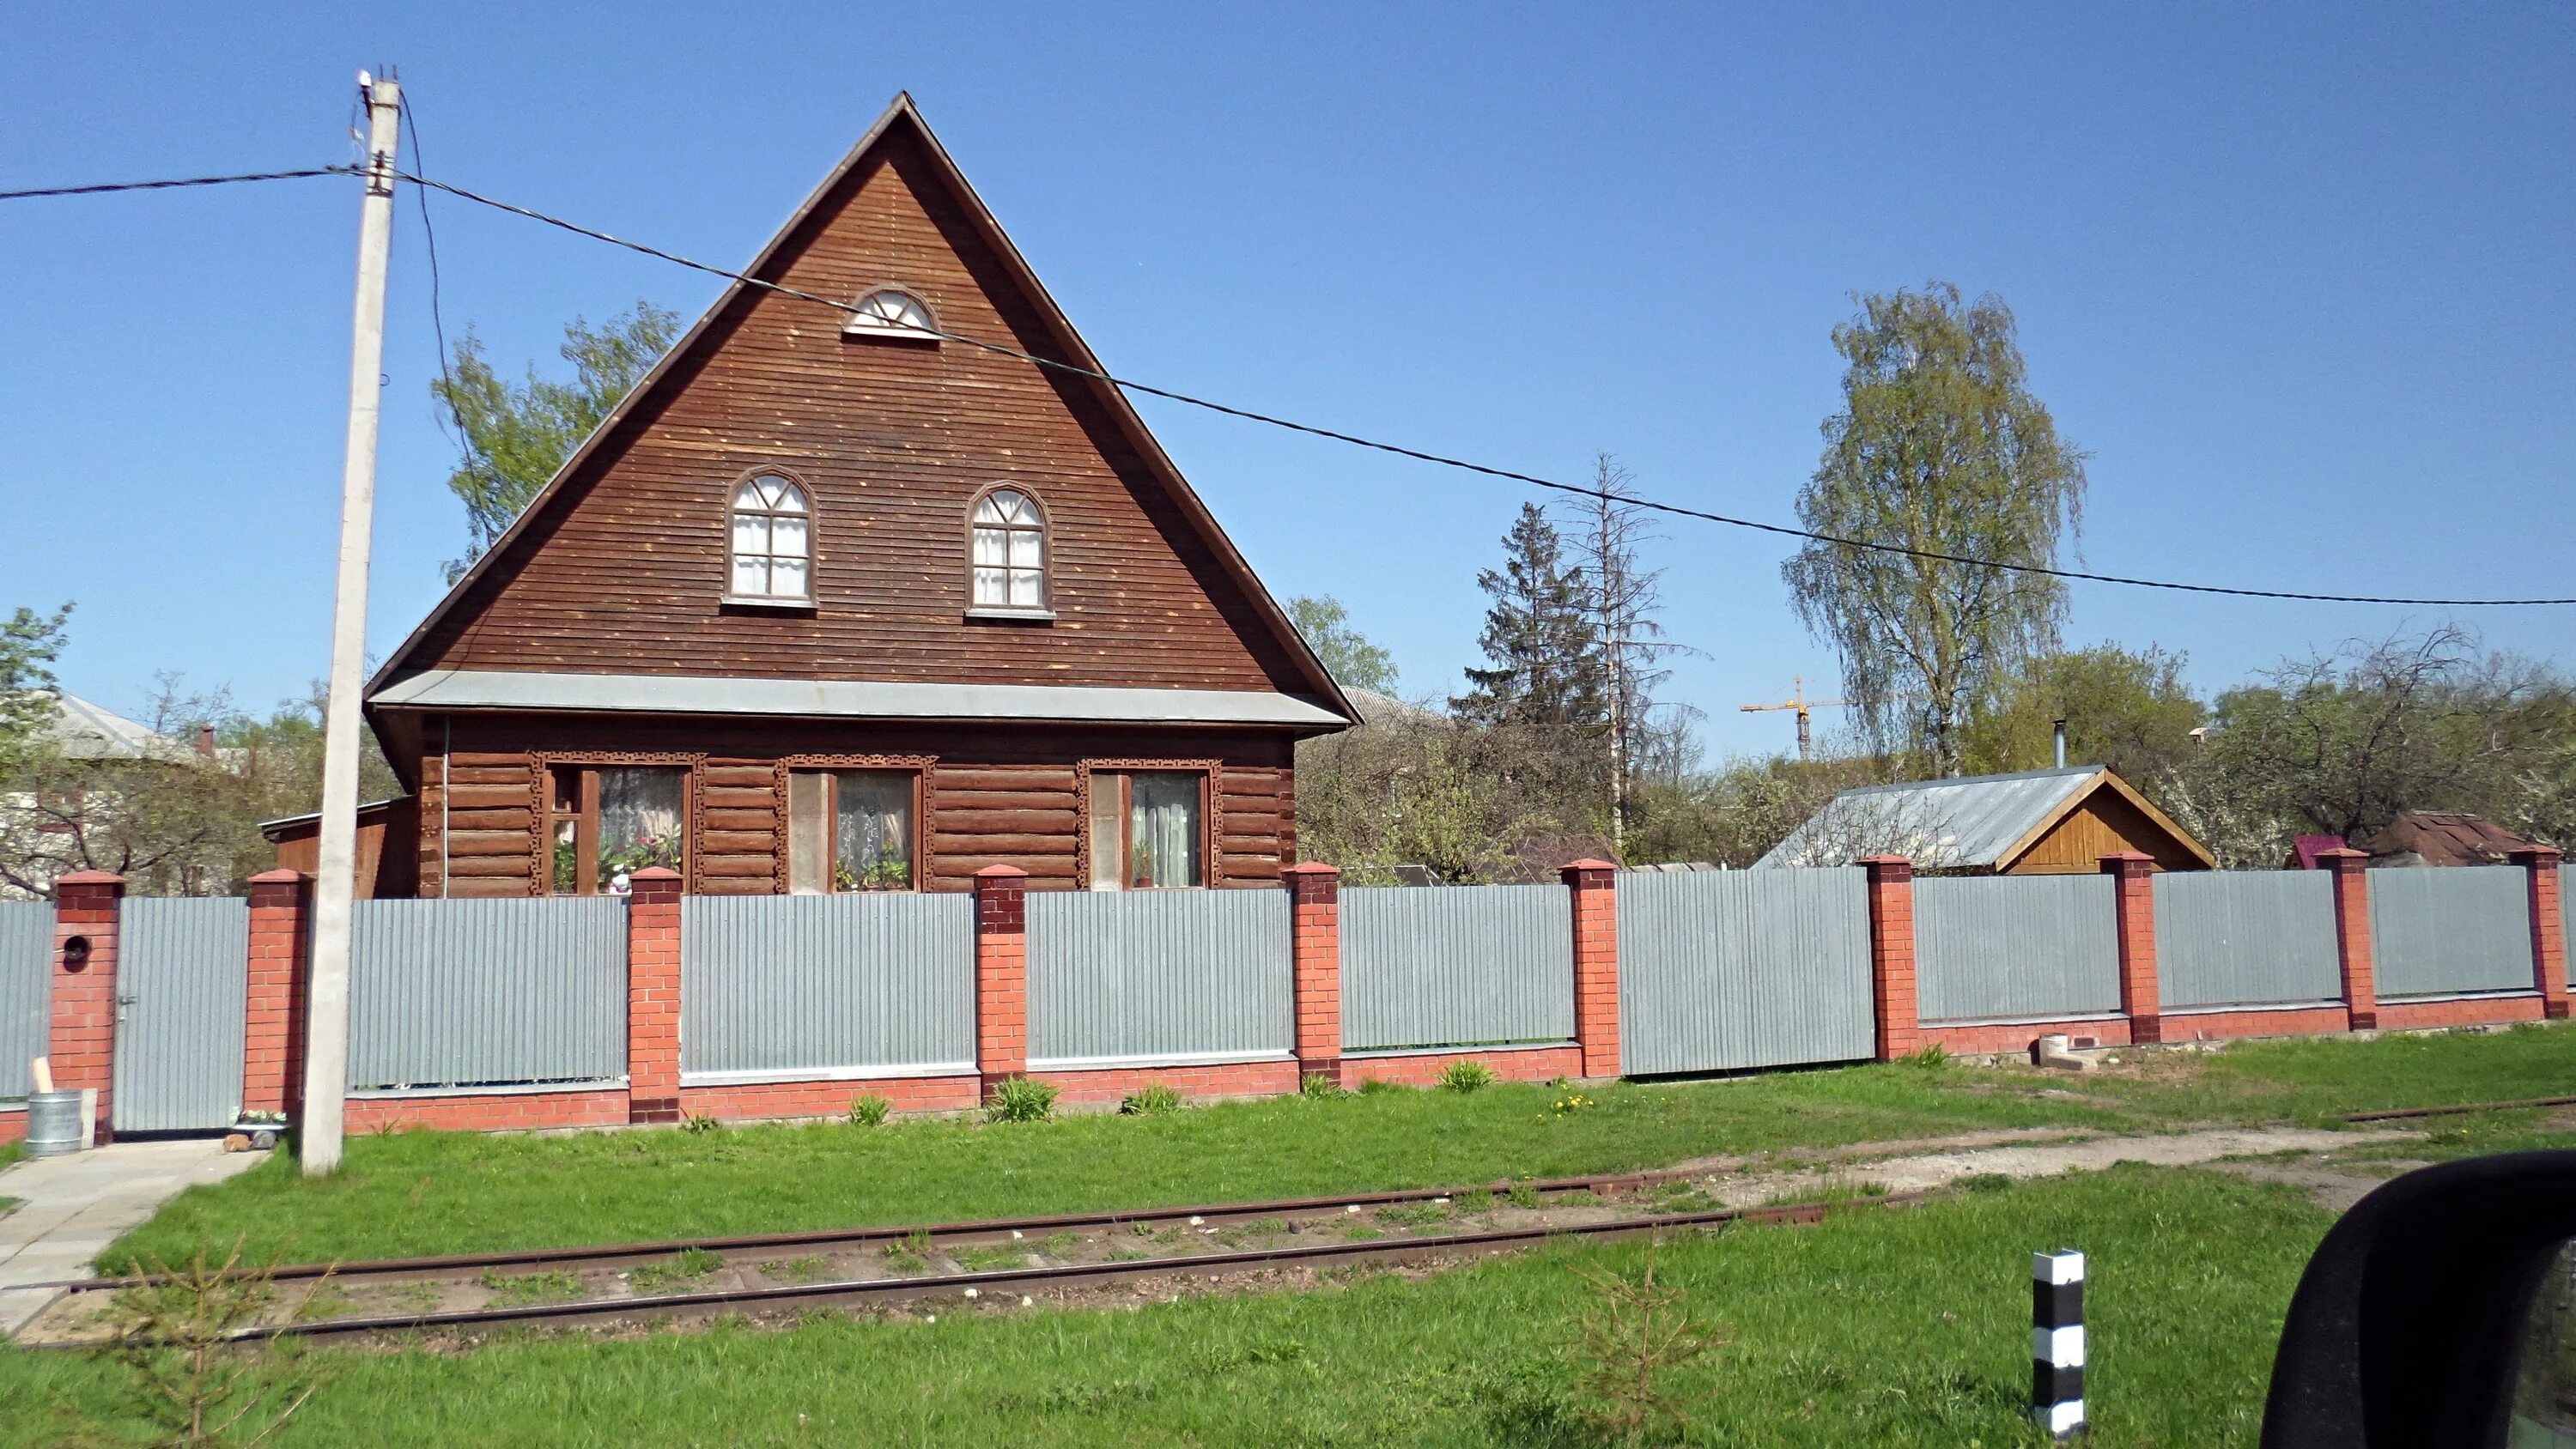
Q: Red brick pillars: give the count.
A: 10